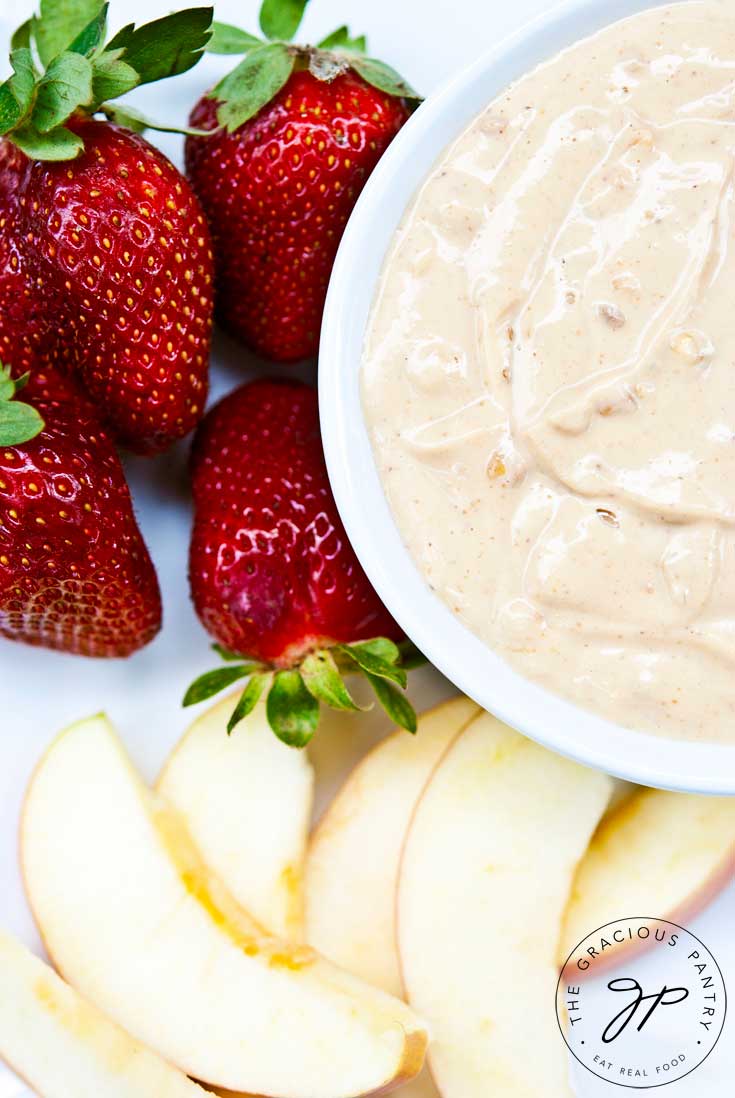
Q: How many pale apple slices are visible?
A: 6